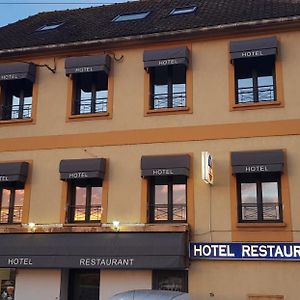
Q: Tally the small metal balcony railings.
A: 8